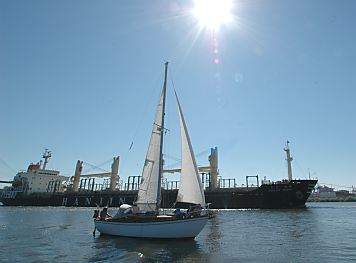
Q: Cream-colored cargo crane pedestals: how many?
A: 3